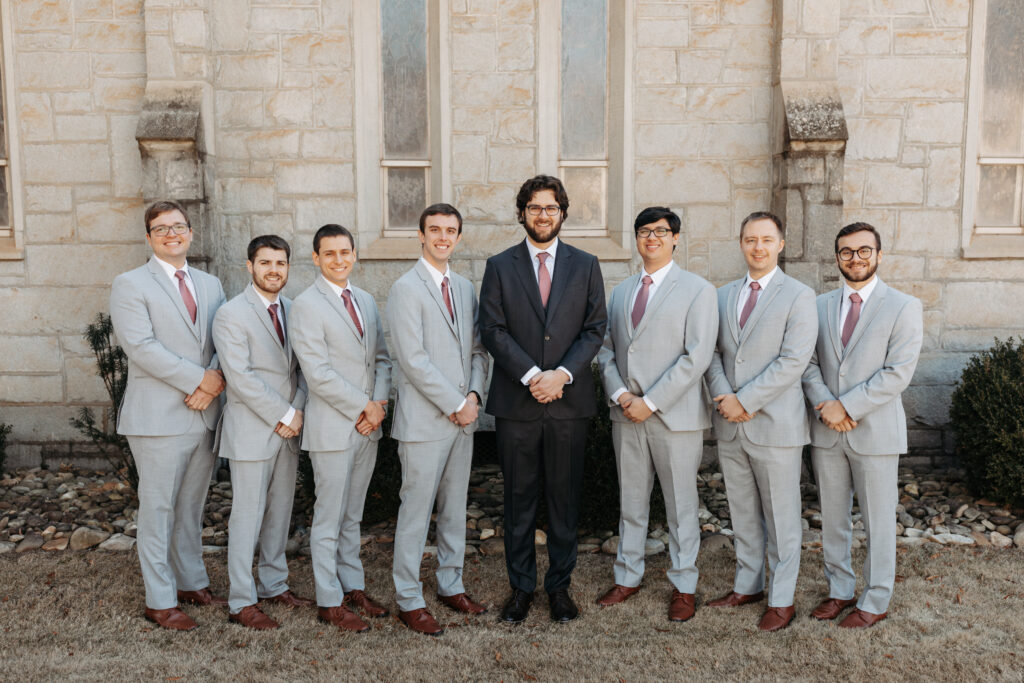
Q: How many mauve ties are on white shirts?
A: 8